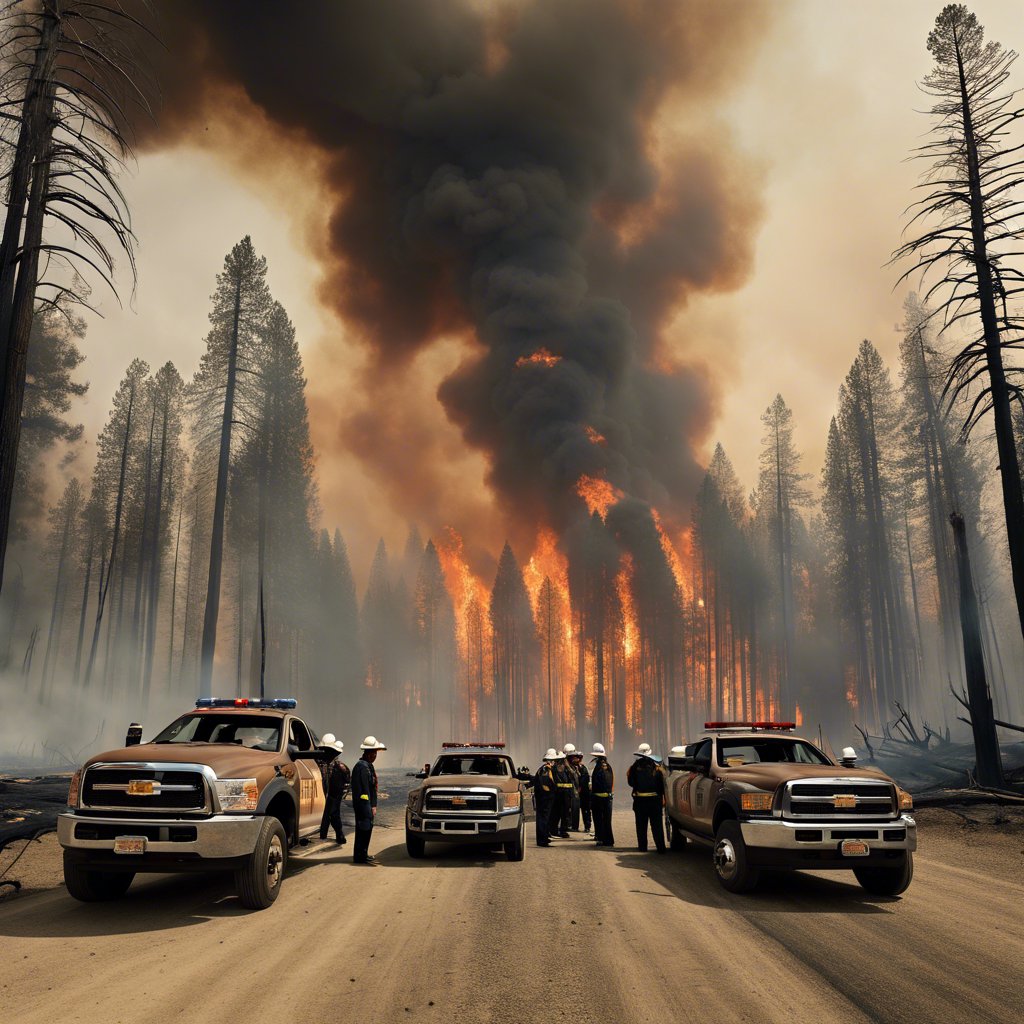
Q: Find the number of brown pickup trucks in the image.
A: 3